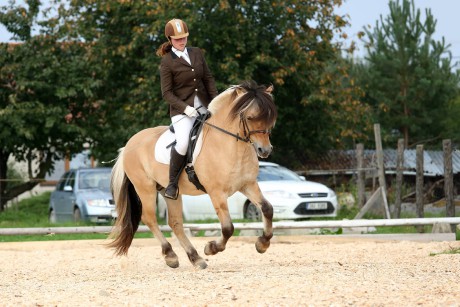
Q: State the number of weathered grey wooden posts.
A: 5